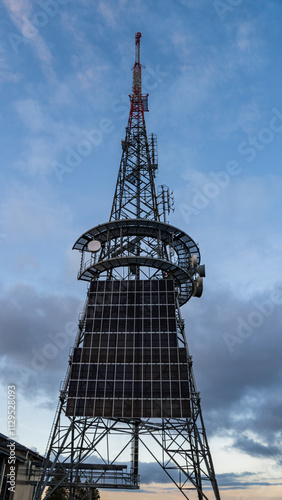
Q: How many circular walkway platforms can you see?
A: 2